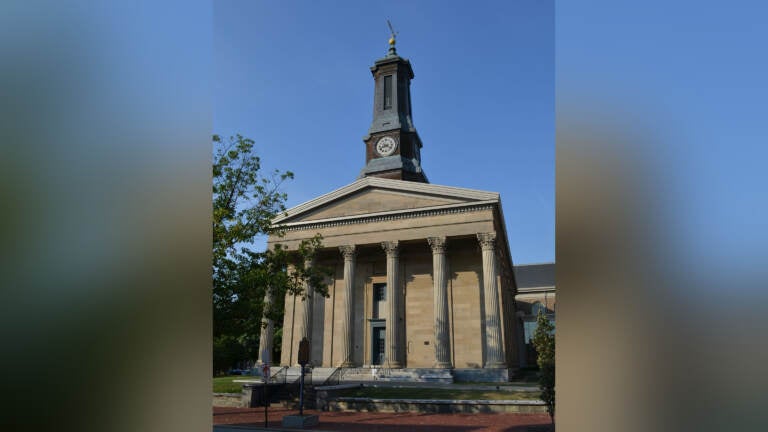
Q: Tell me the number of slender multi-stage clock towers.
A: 1